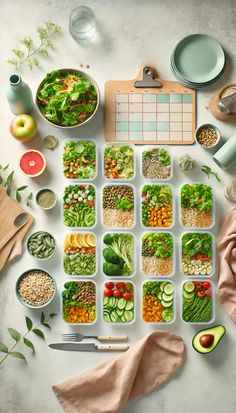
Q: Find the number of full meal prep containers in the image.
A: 15